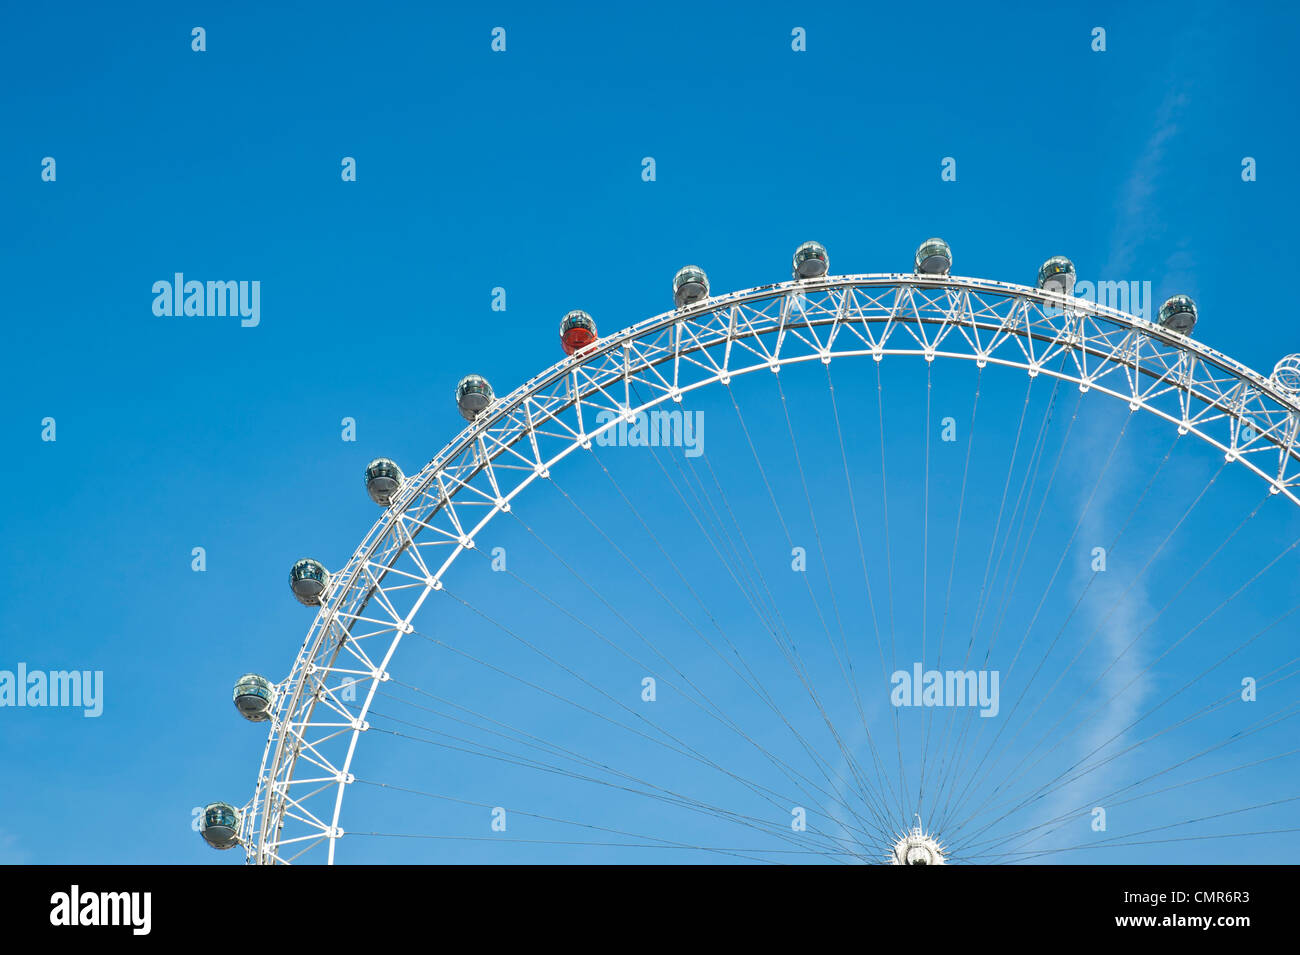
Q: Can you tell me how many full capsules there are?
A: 11